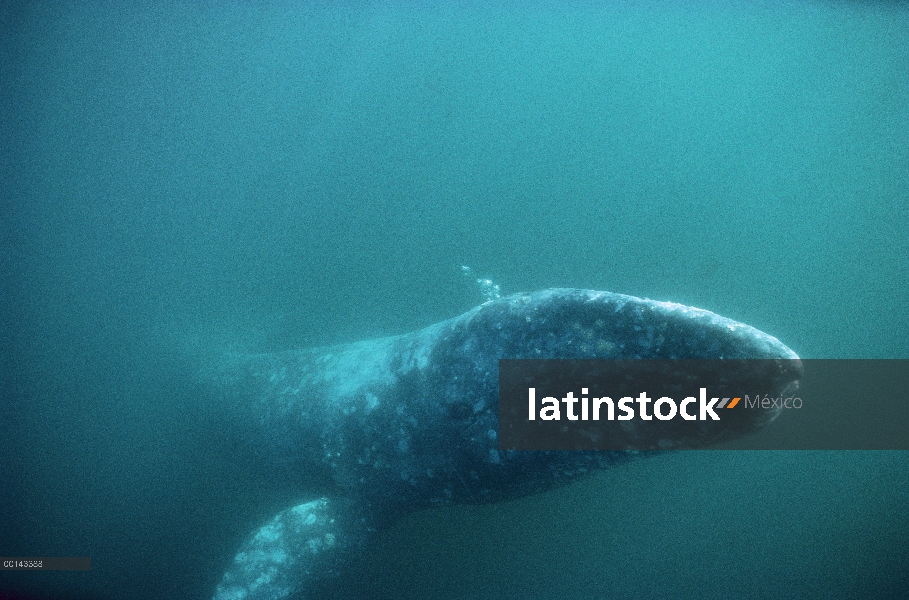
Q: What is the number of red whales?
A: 0